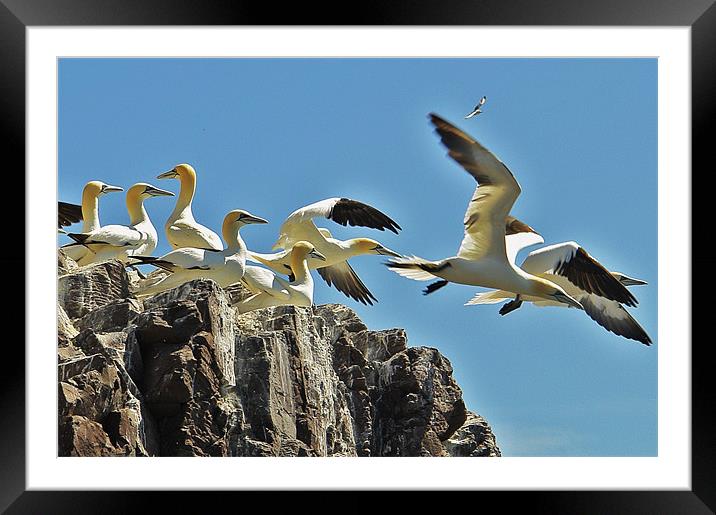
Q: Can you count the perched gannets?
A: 5